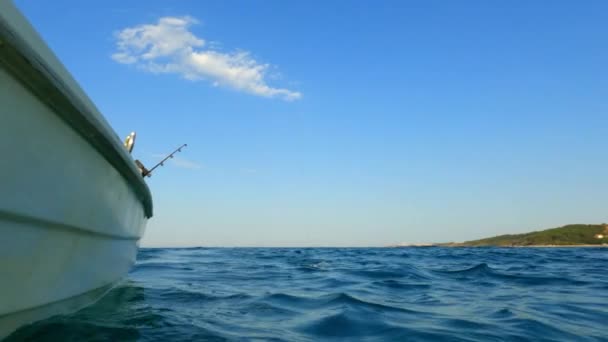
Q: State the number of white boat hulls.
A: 1